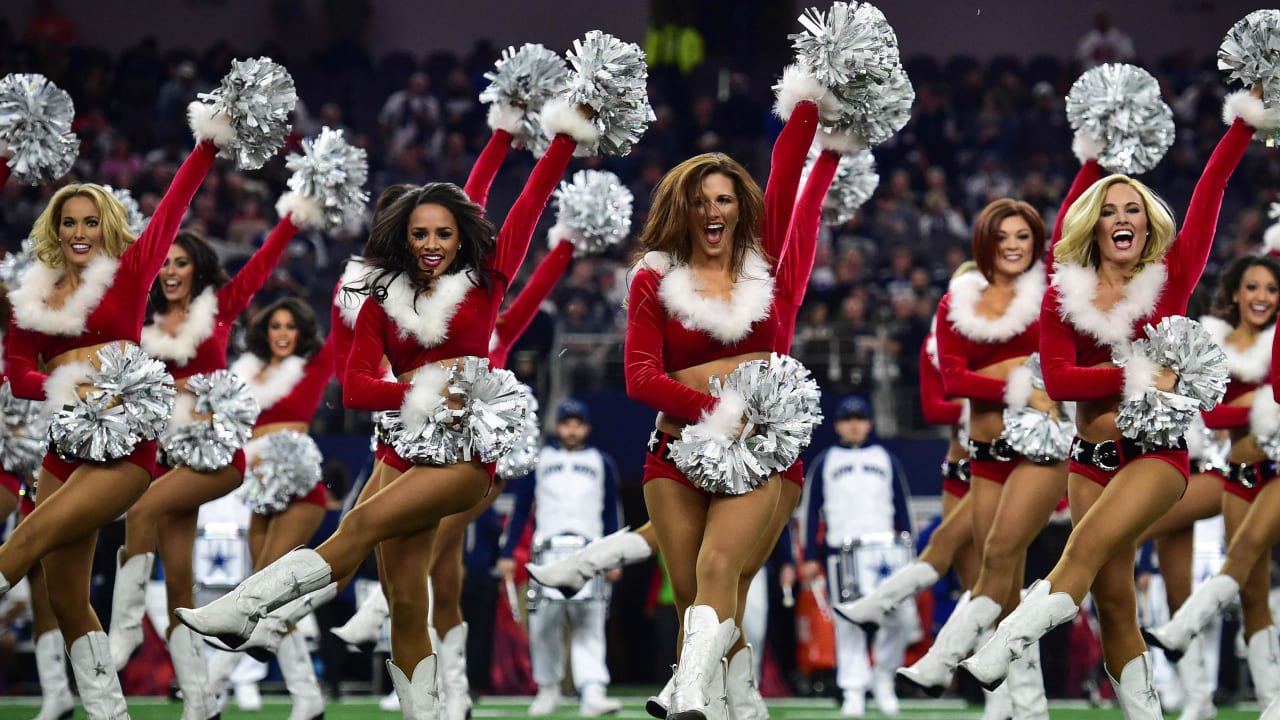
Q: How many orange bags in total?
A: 1